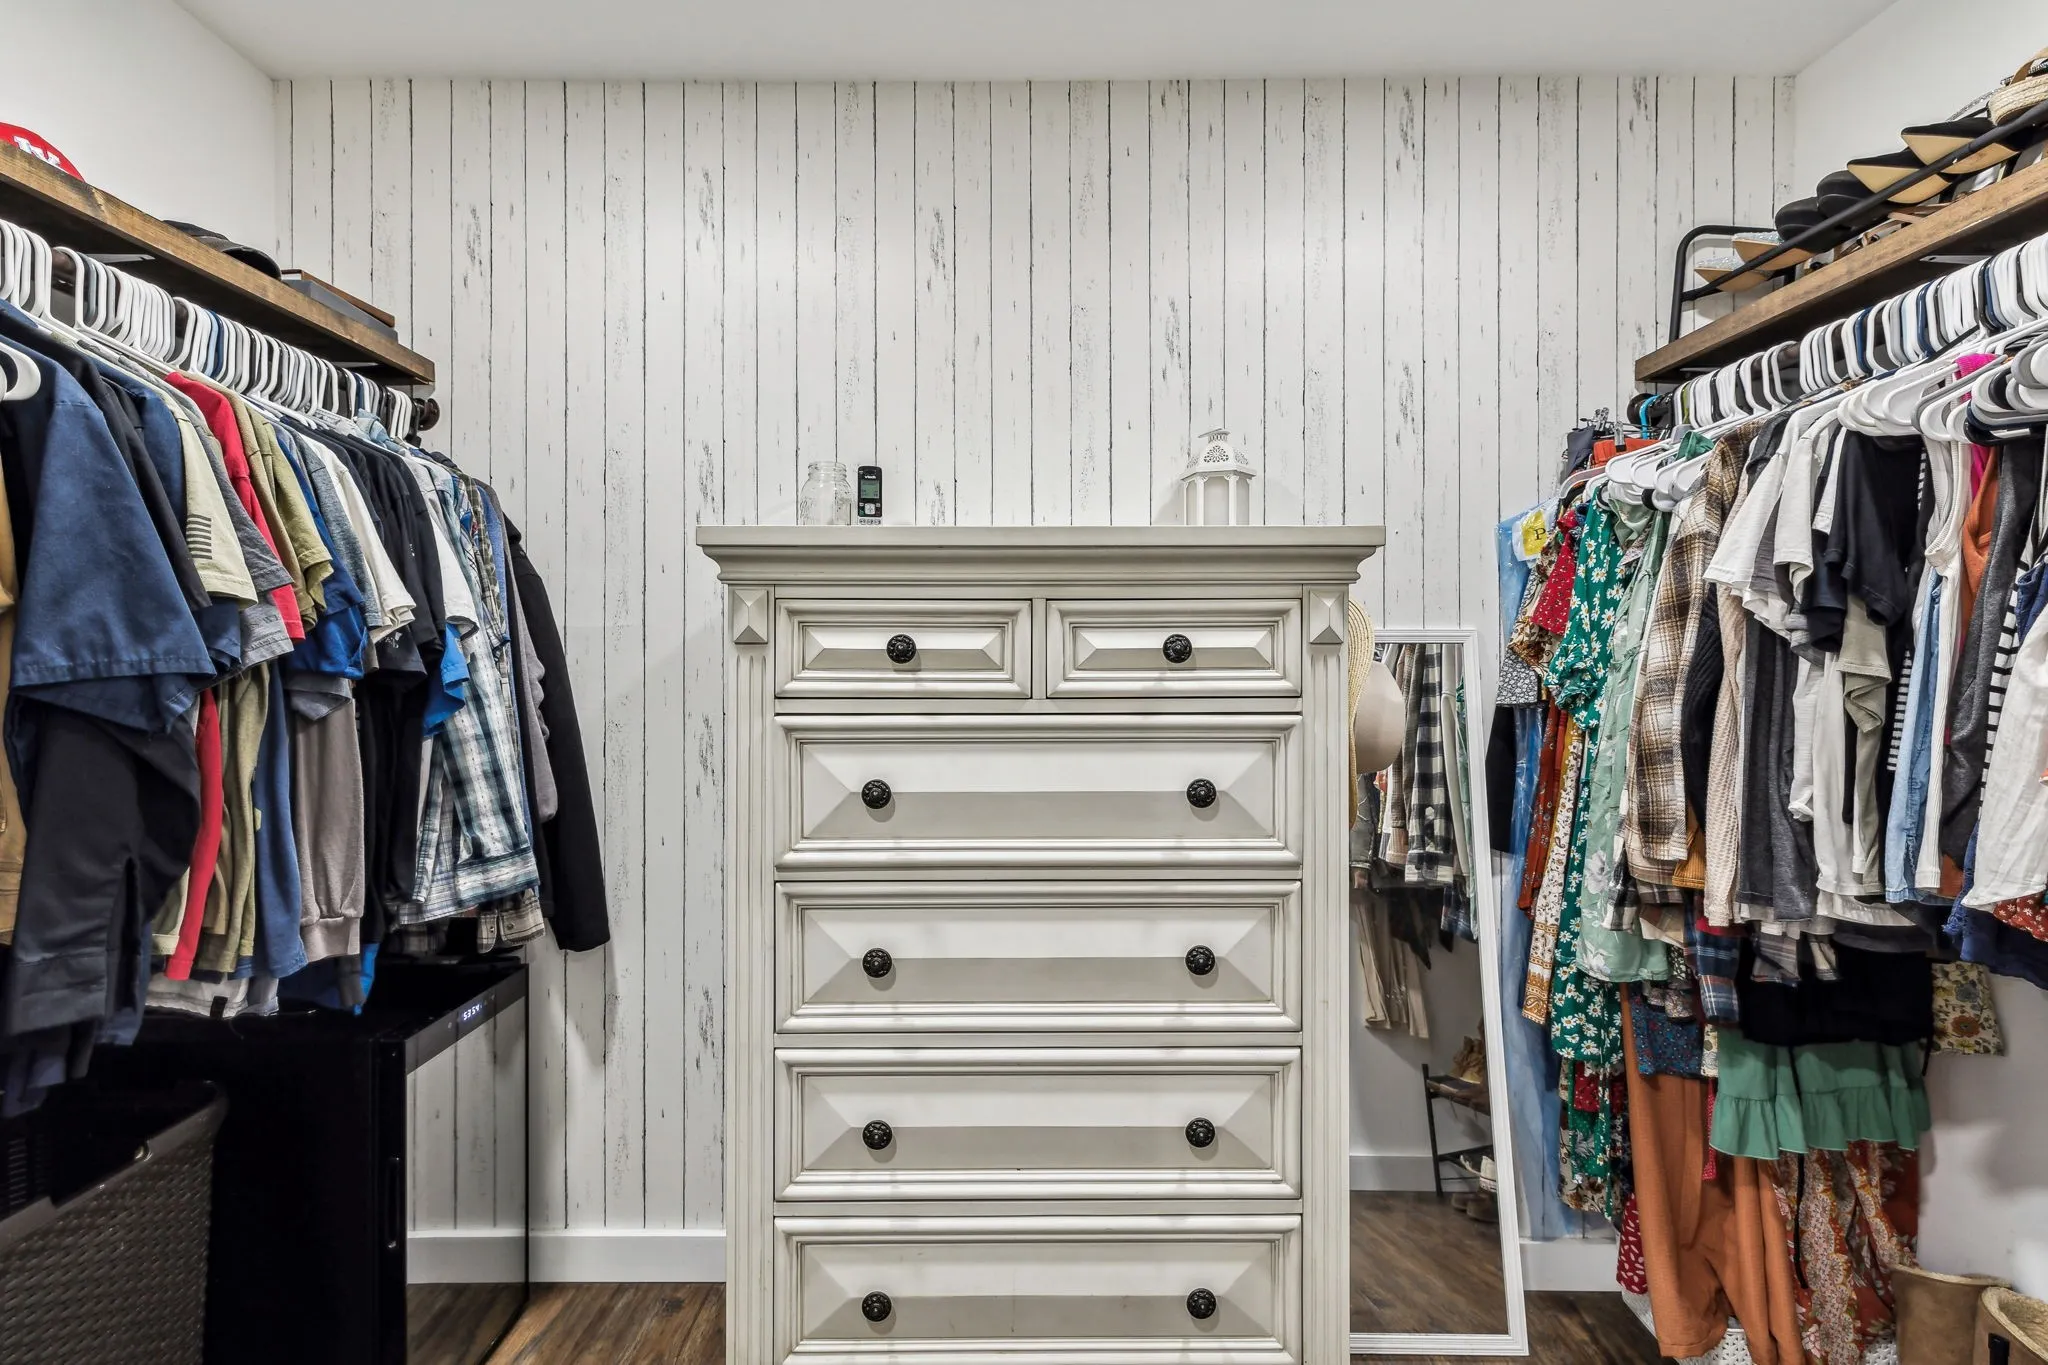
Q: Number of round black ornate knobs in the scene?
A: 10